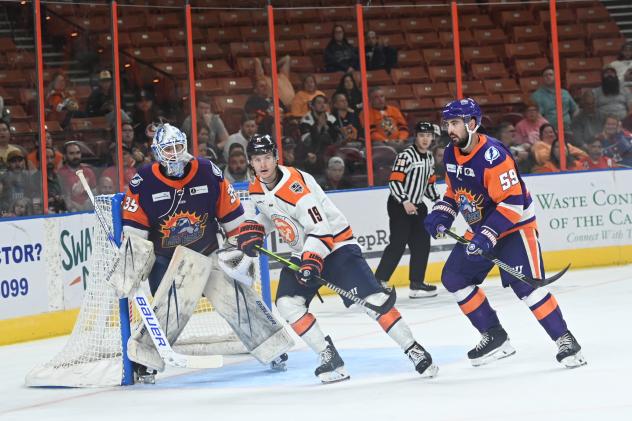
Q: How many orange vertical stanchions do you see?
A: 7